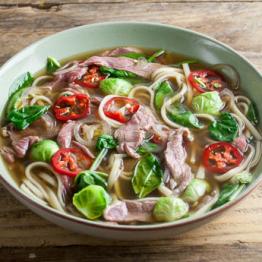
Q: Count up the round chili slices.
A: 6